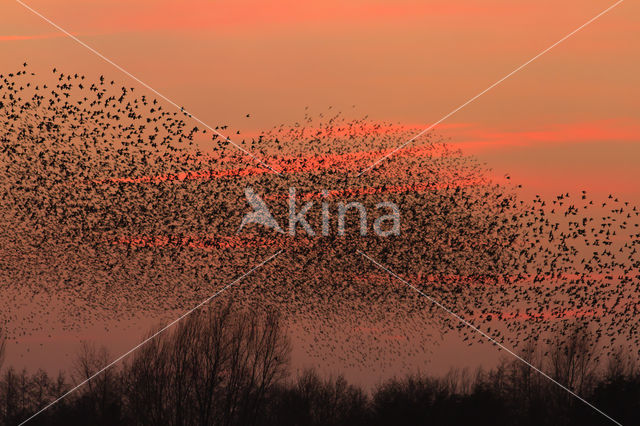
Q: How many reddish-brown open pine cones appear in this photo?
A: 0